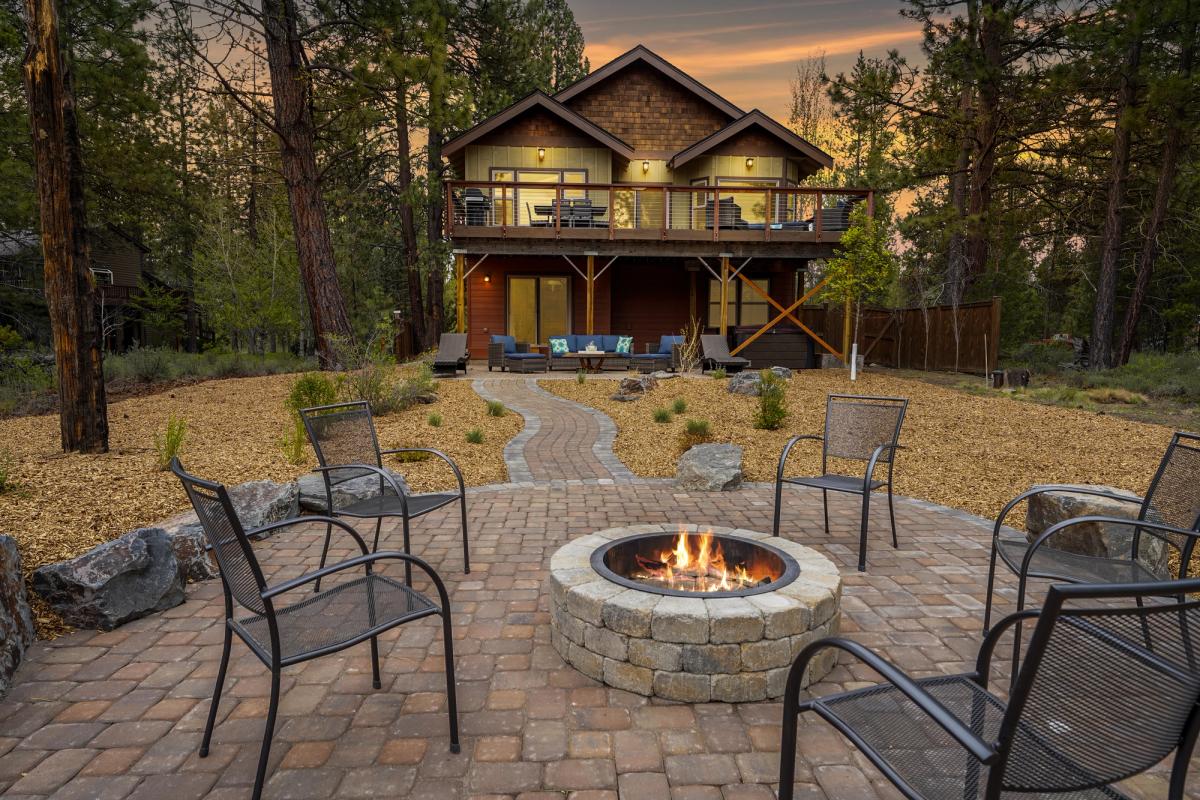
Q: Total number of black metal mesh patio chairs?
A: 5